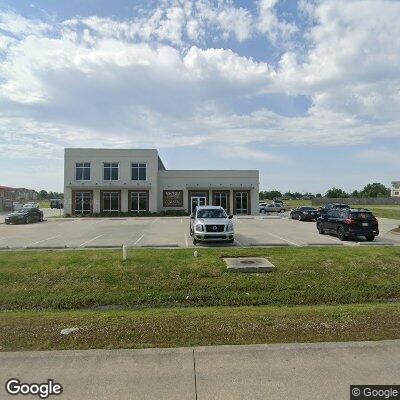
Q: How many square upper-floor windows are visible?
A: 3